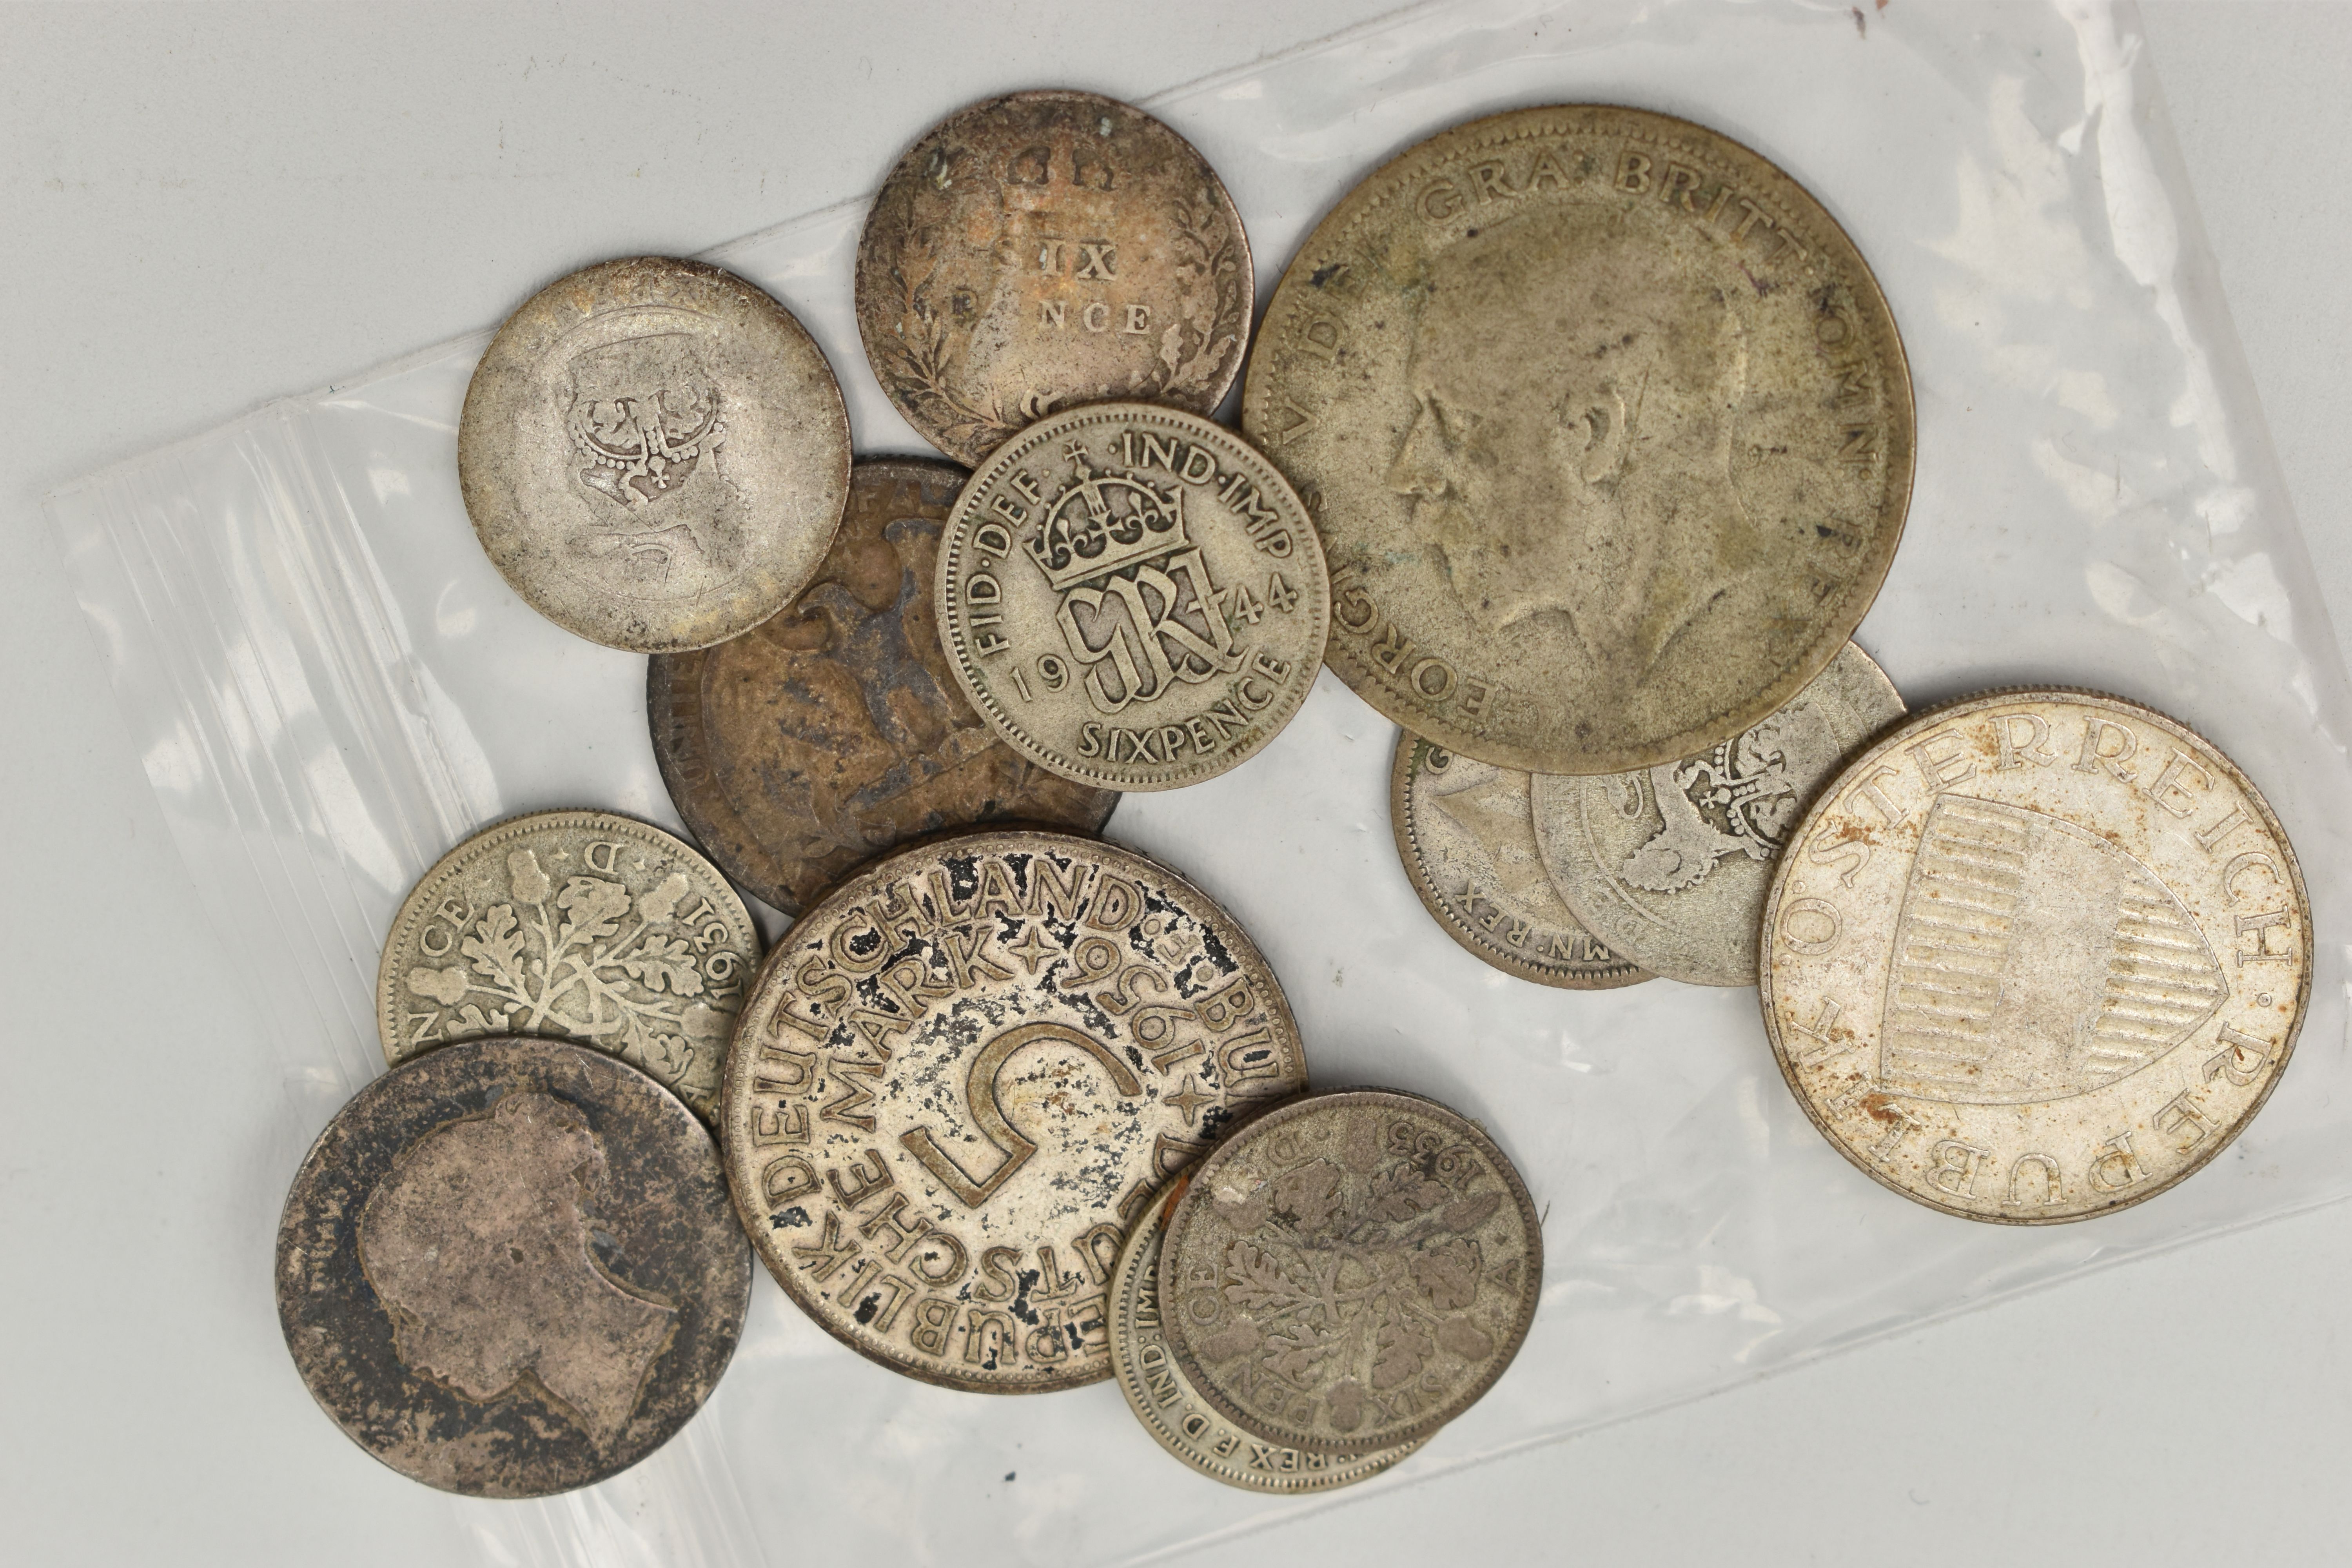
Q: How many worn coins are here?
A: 13